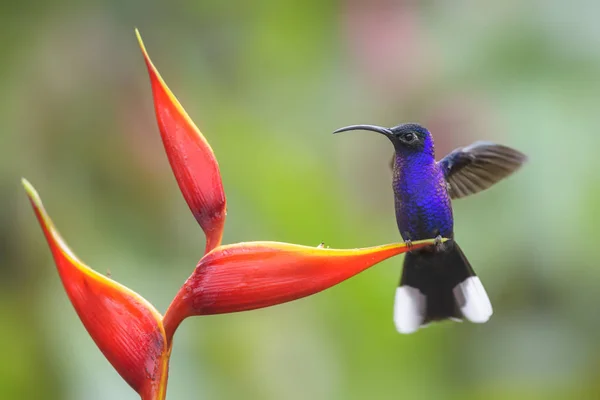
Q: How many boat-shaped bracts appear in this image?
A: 3